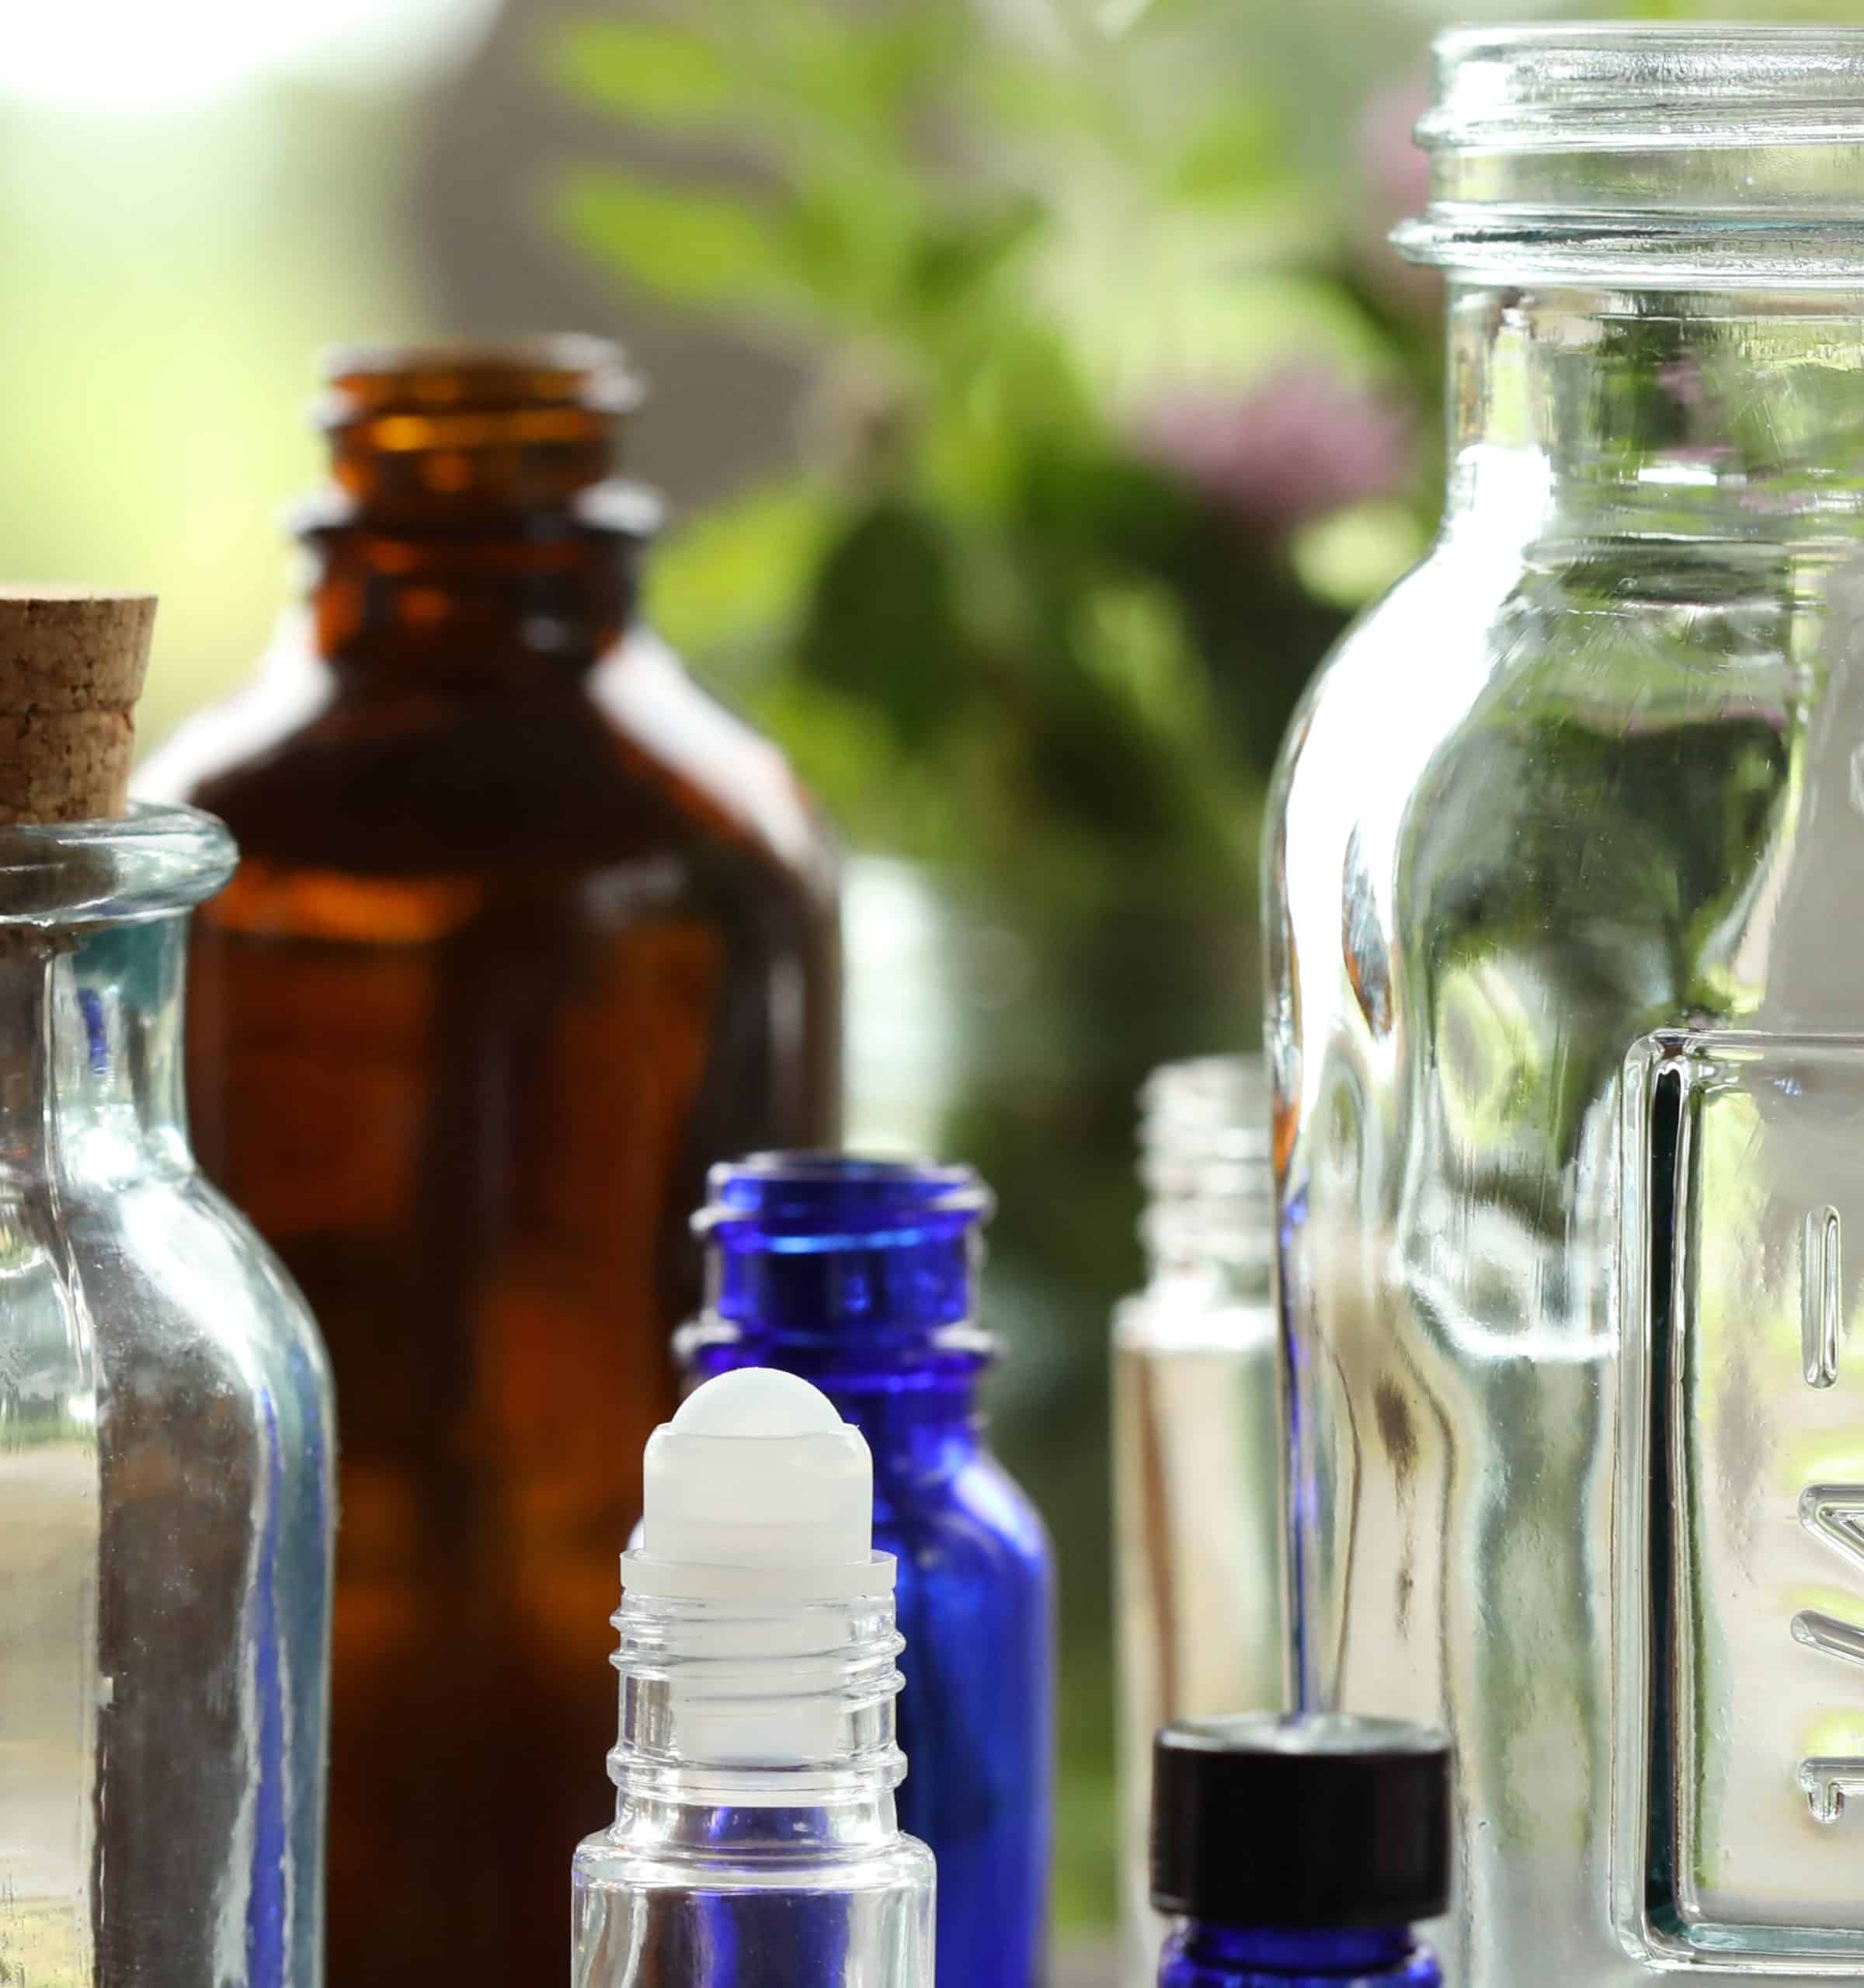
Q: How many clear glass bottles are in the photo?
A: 4